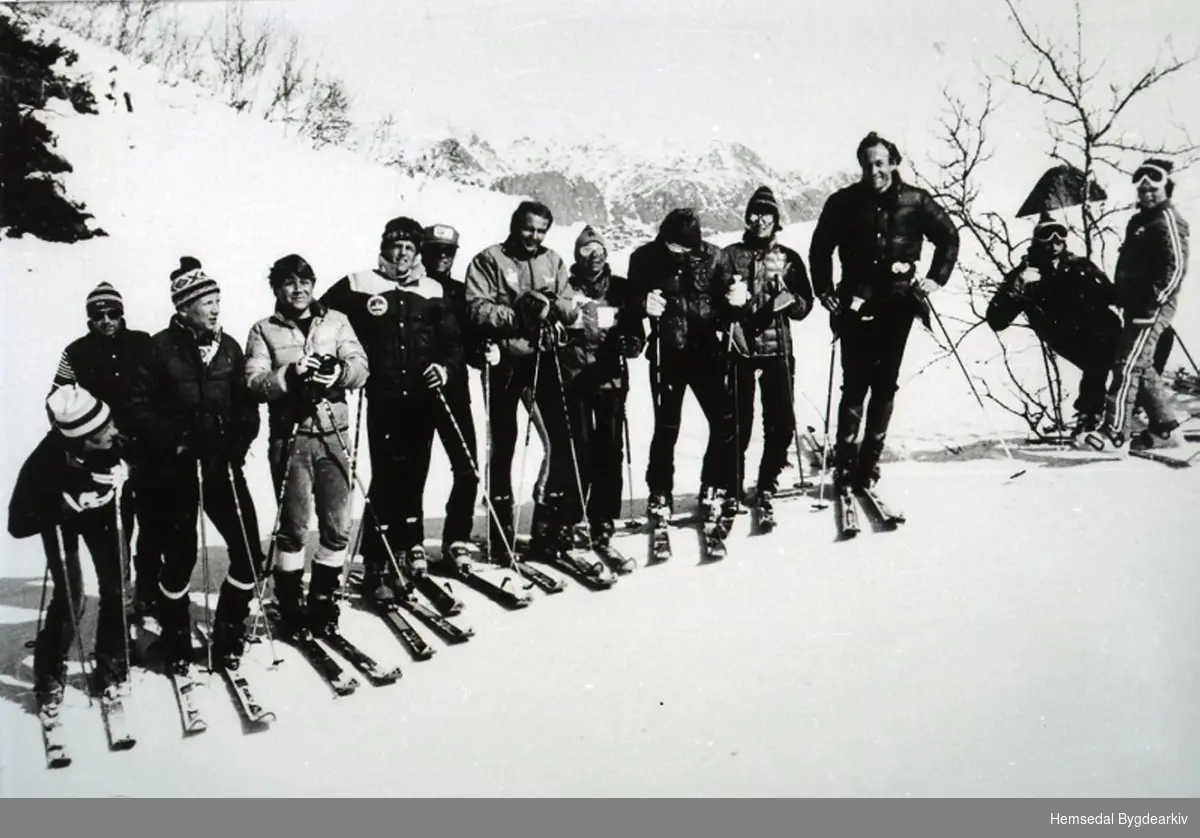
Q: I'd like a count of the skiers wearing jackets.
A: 13